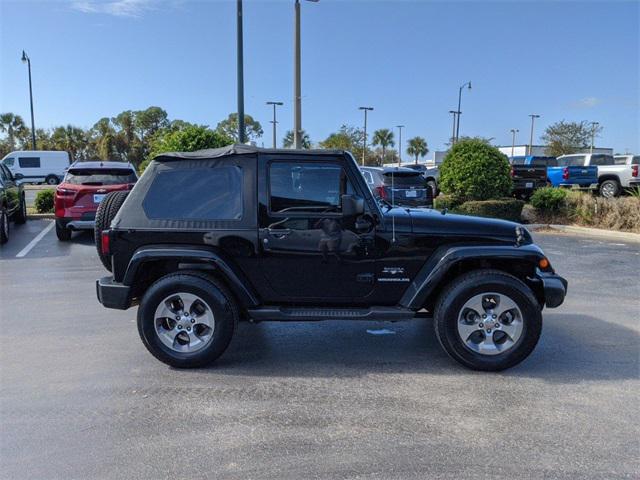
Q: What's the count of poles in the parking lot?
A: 11